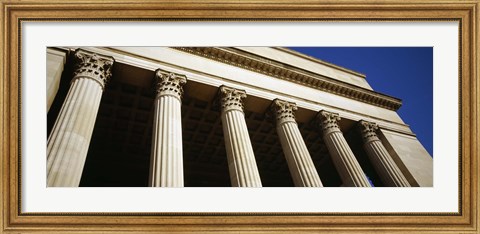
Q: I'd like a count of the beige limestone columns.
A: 6